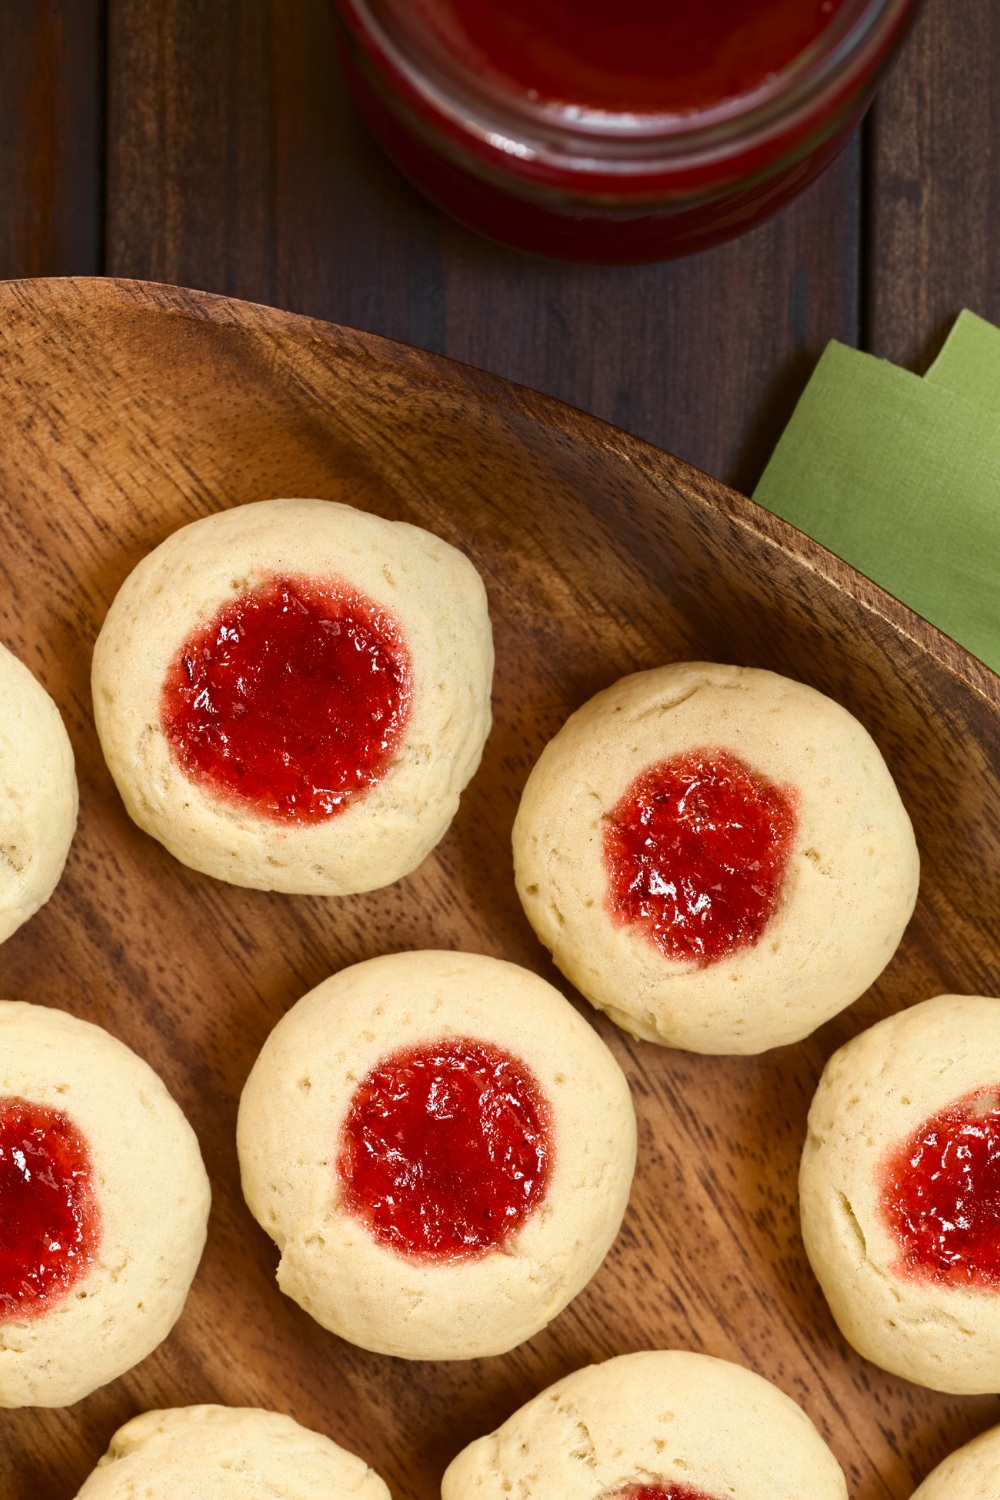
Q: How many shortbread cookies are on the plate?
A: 9